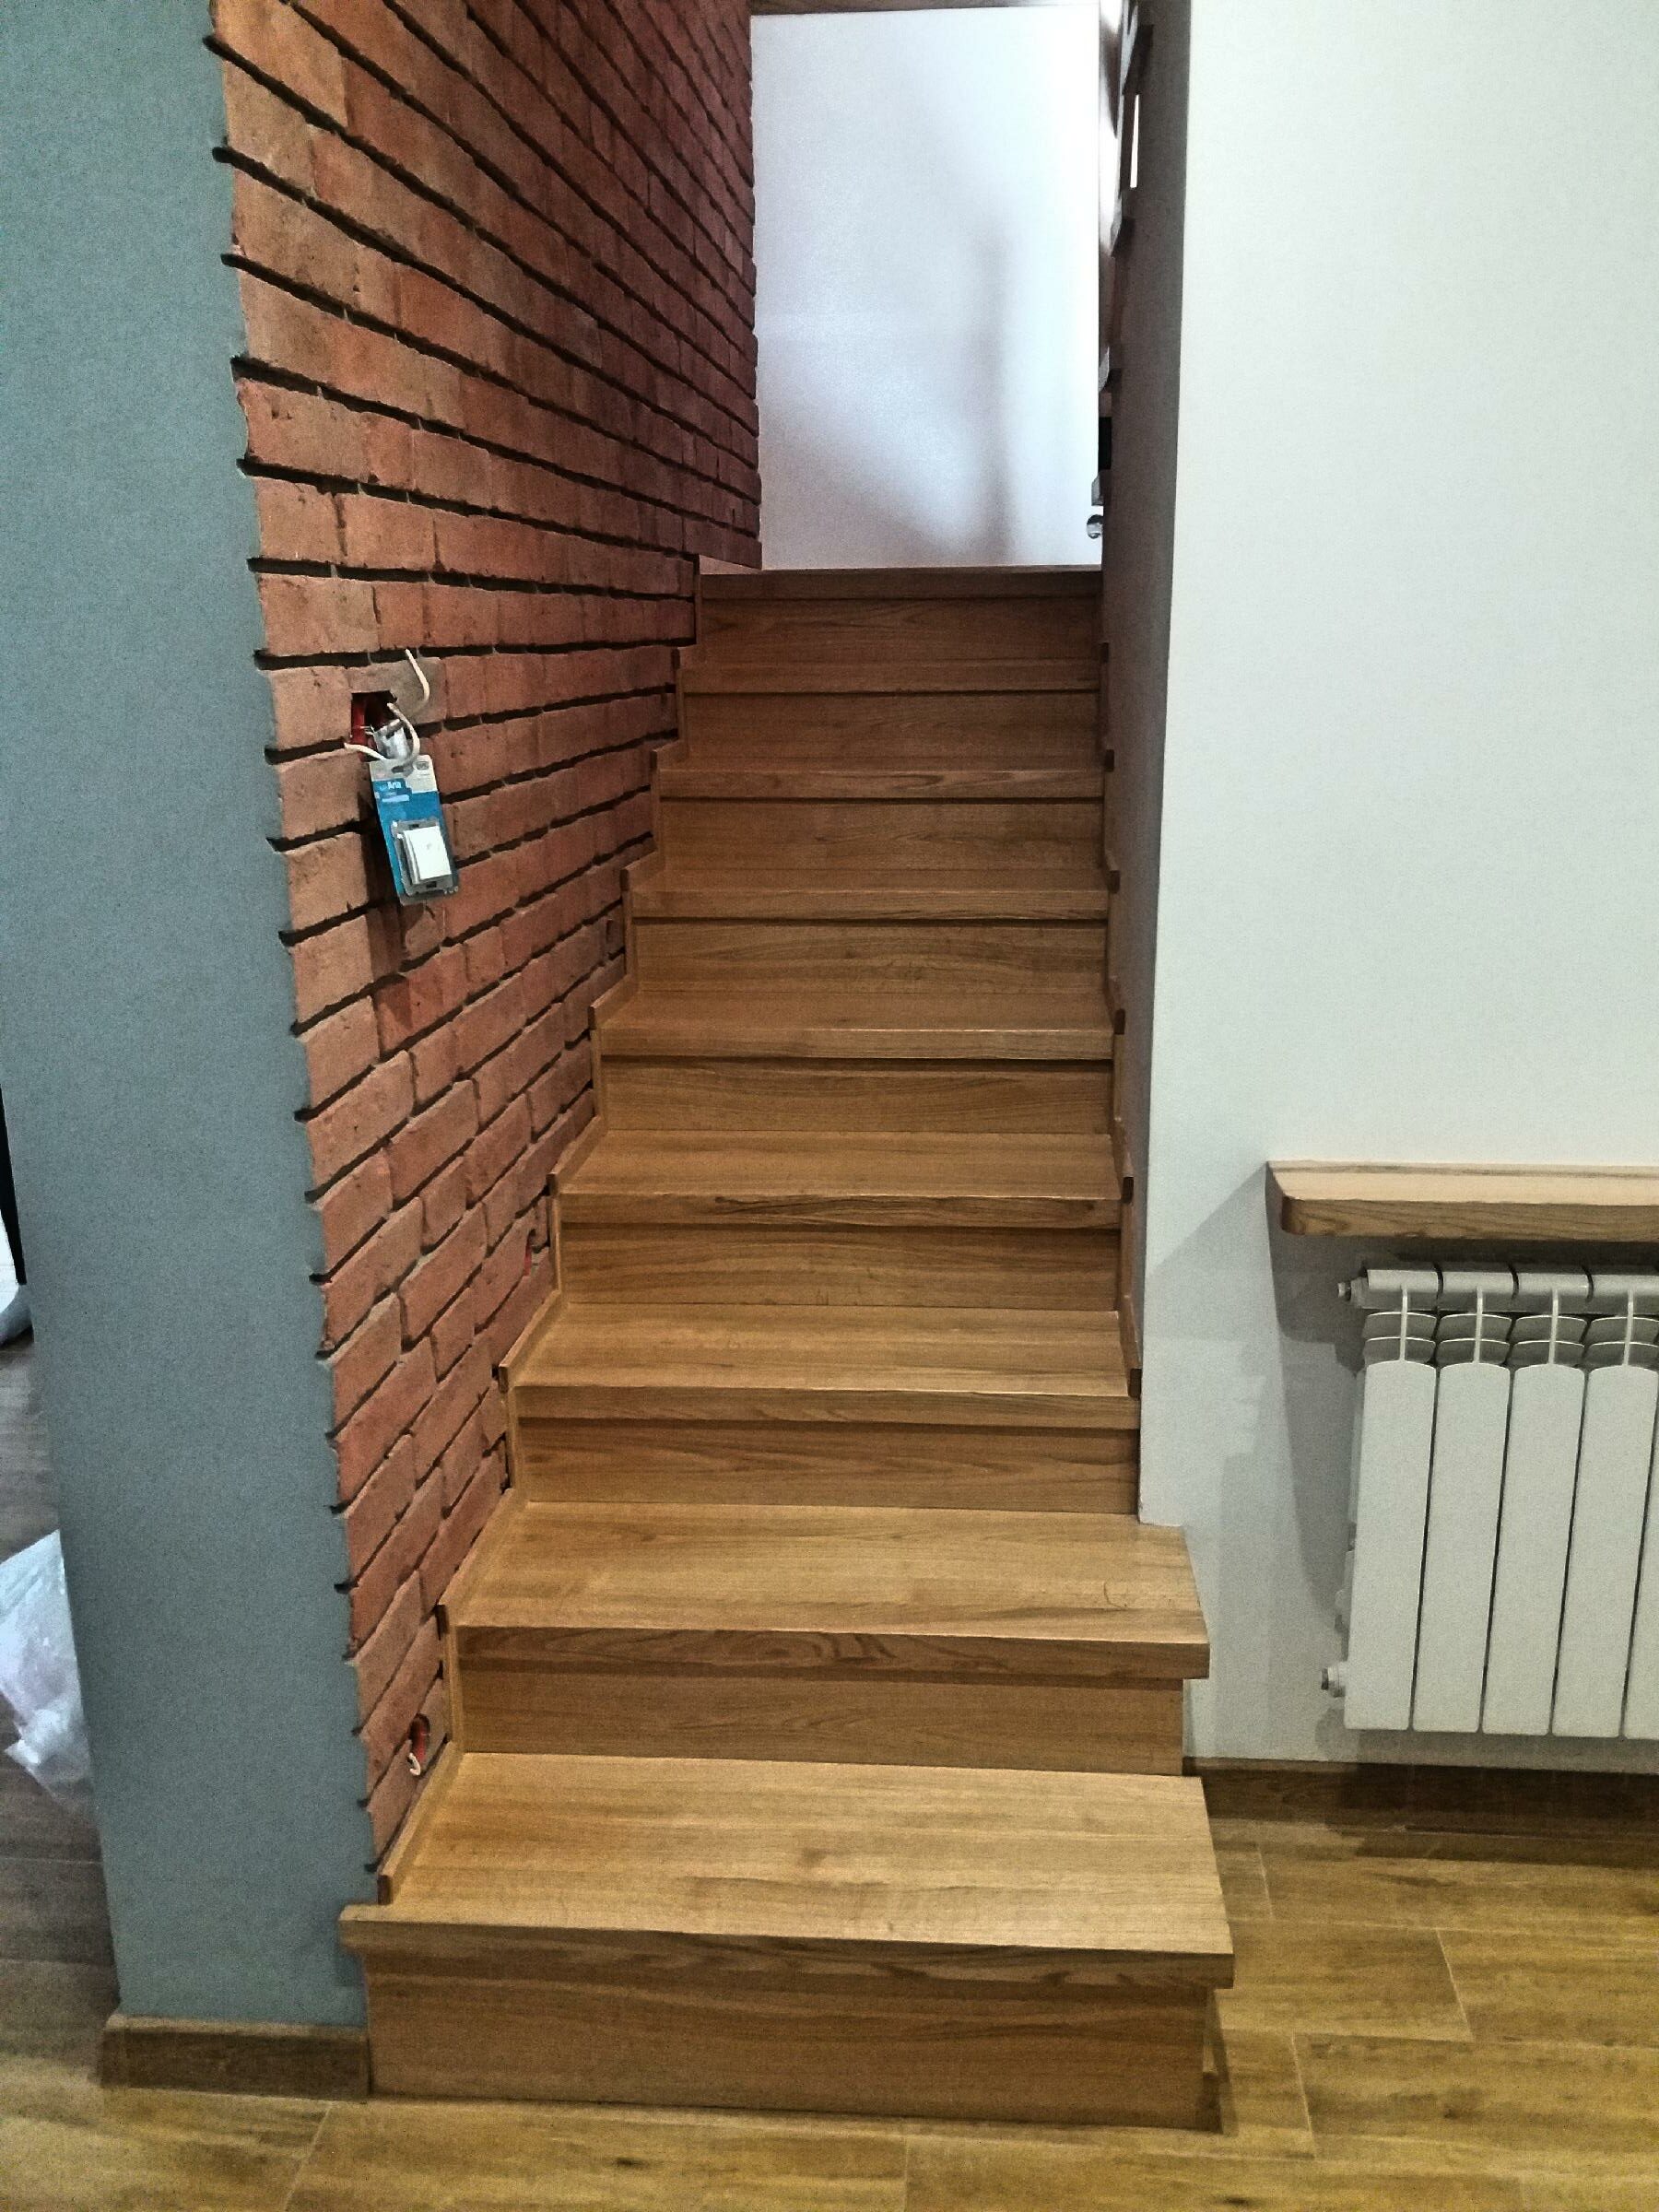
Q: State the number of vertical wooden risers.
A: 9